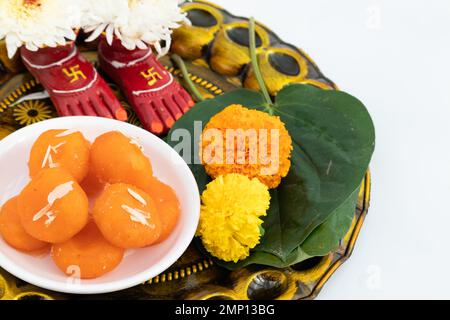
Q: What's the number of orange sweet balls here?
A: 7